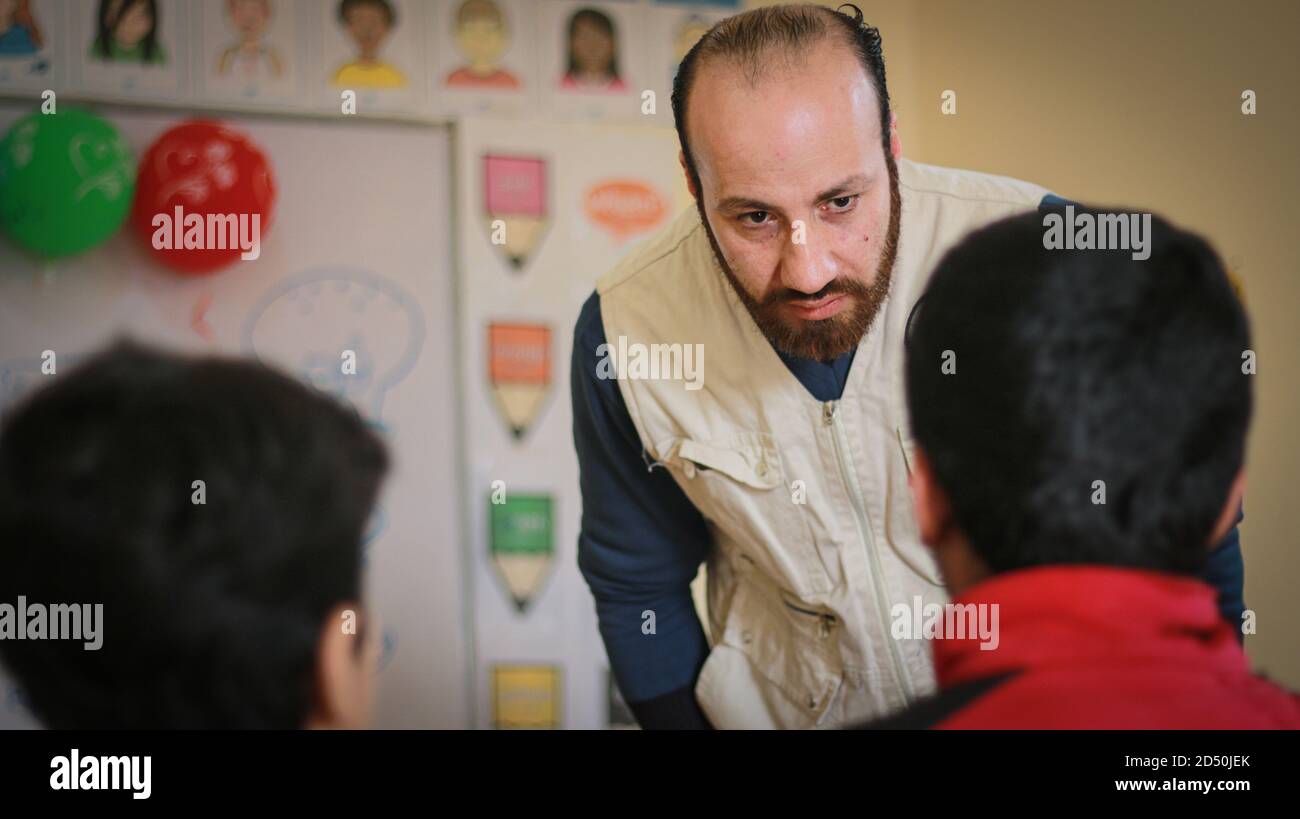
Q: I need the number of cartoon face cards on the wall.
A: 7